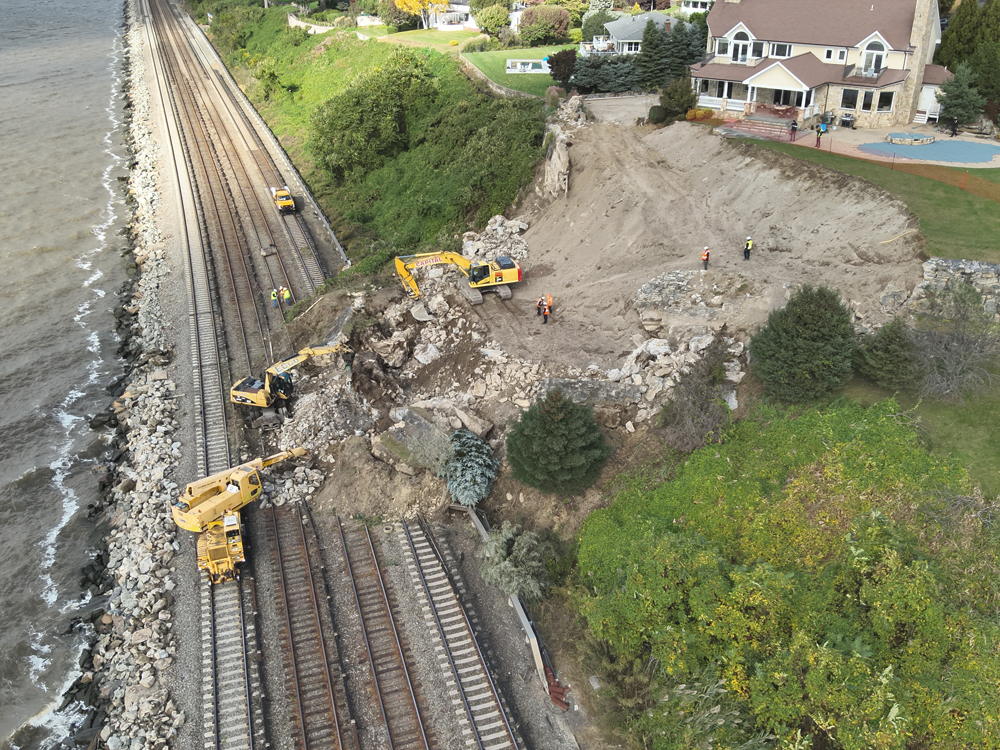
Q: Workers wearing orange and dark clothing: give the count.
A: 4